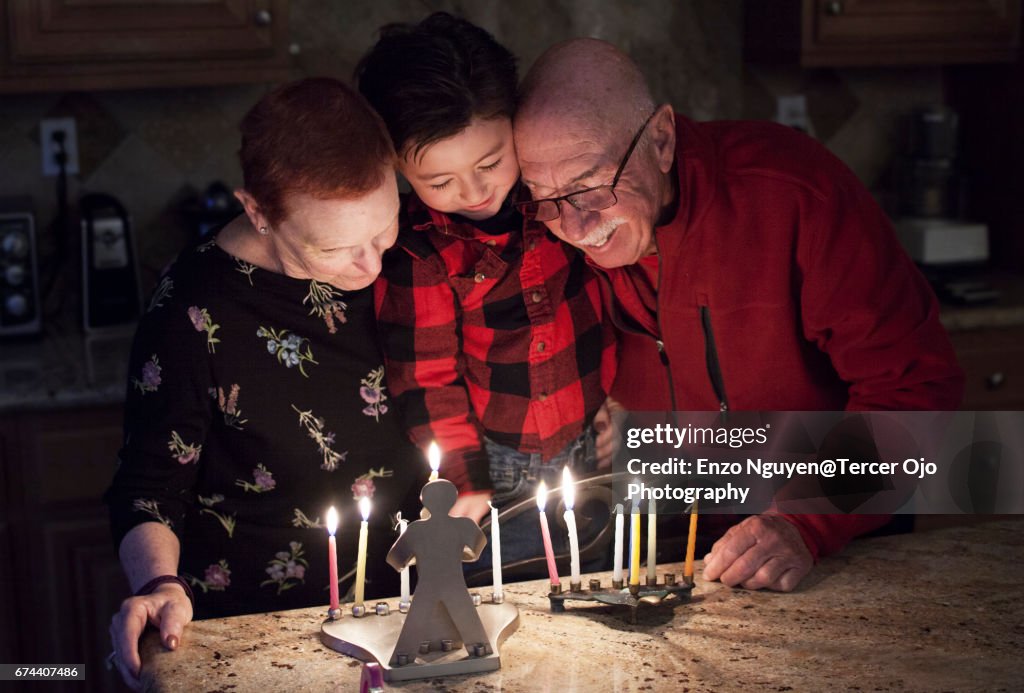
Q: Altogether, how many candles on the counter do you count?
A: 12